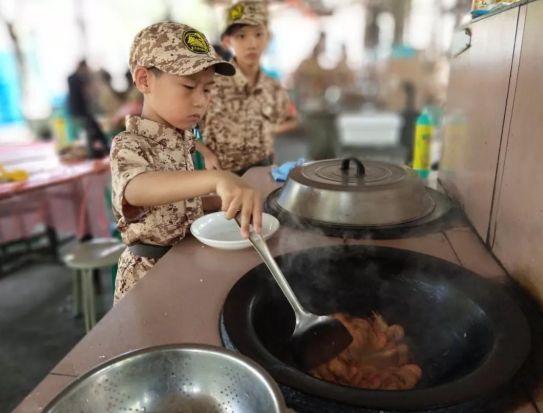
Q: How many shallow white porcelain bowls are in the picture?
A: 1